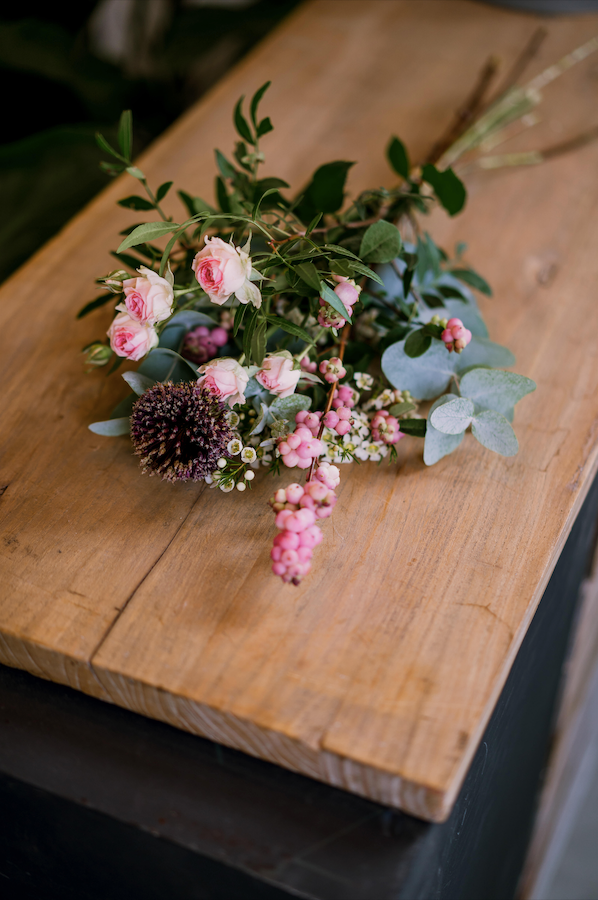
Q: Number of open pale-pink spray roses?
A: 5